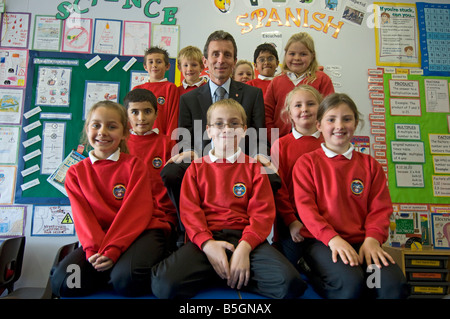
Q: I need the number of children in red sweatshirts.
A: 10